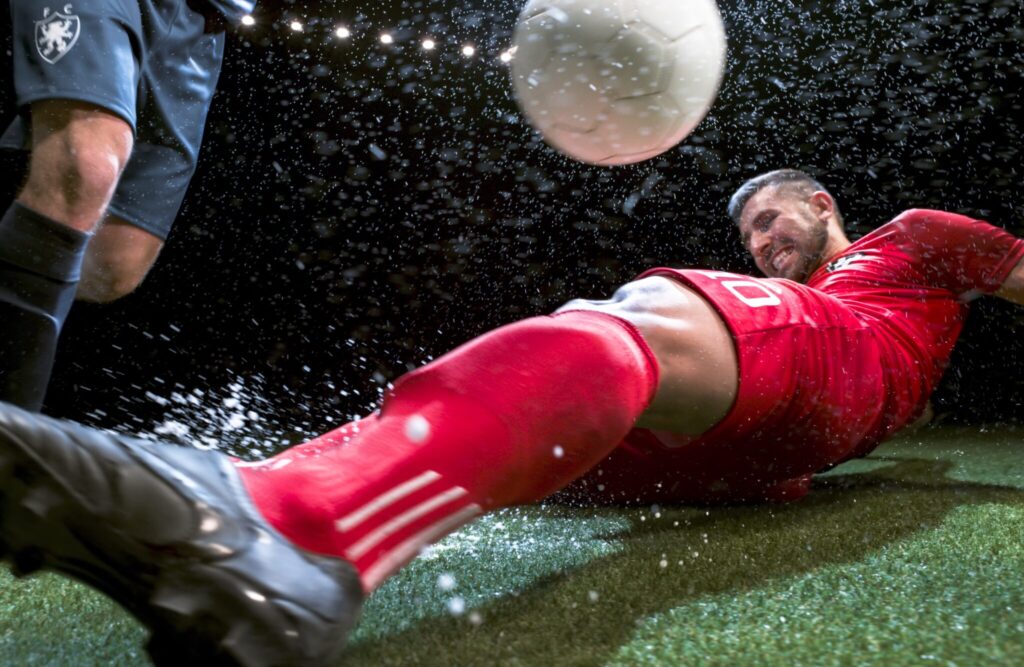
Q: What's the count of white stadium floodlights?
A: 7